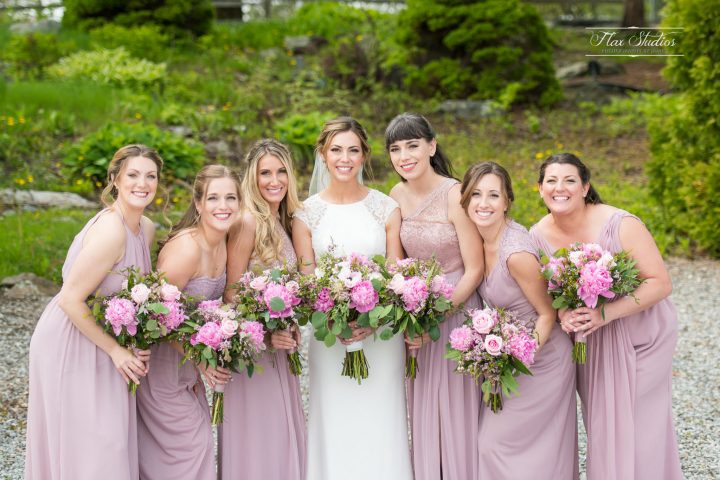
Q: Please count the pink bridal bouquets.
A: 7